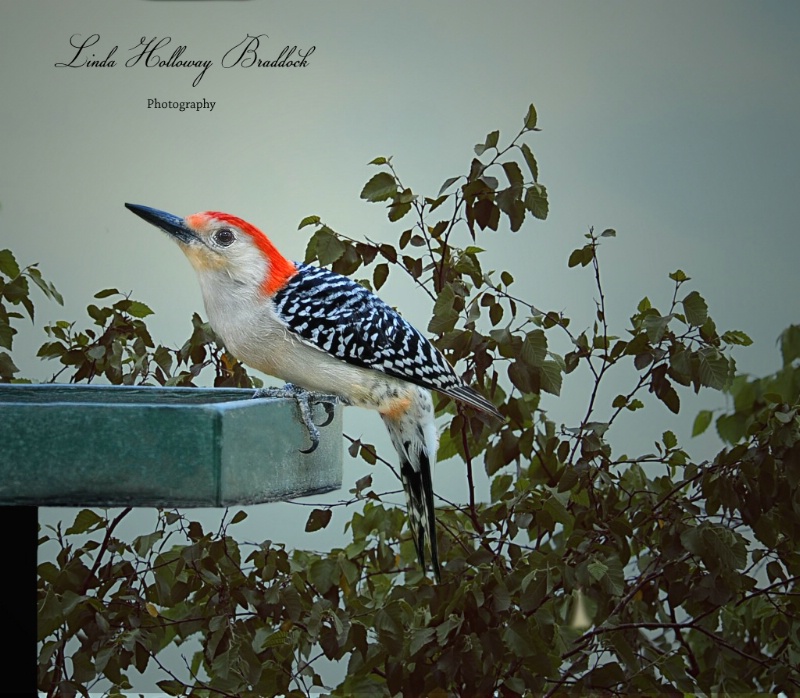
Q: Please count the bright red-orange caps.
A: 1